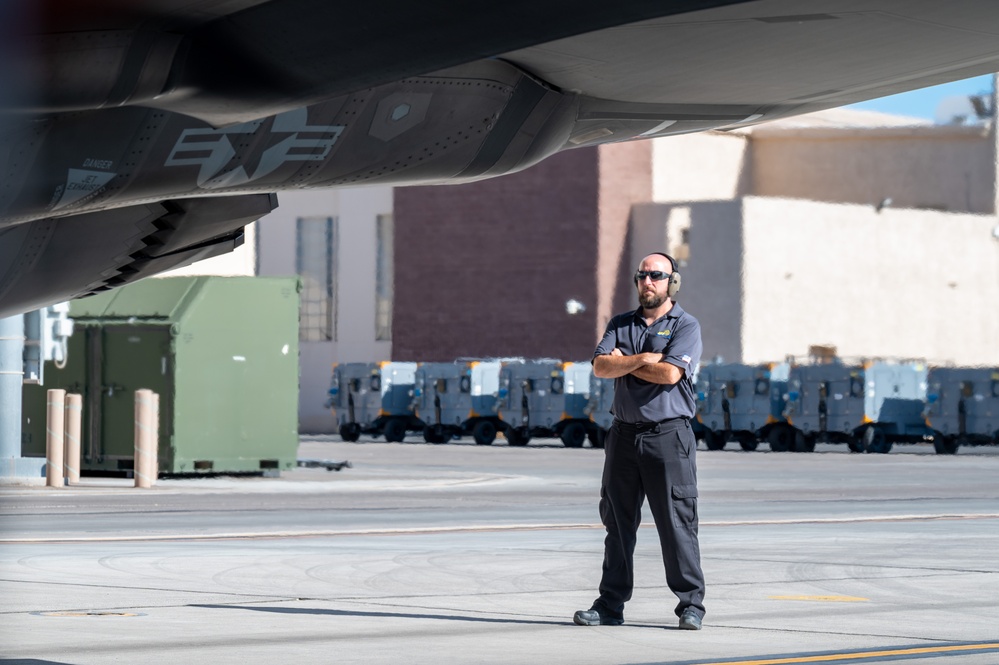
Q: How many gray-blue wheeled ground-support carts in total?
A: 7